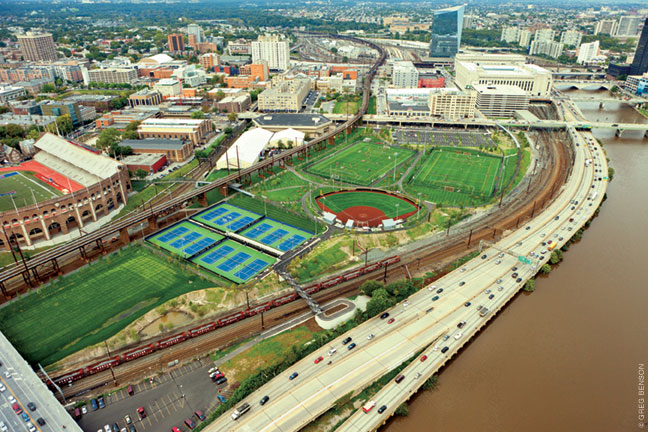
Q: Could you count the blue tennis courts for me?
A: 12